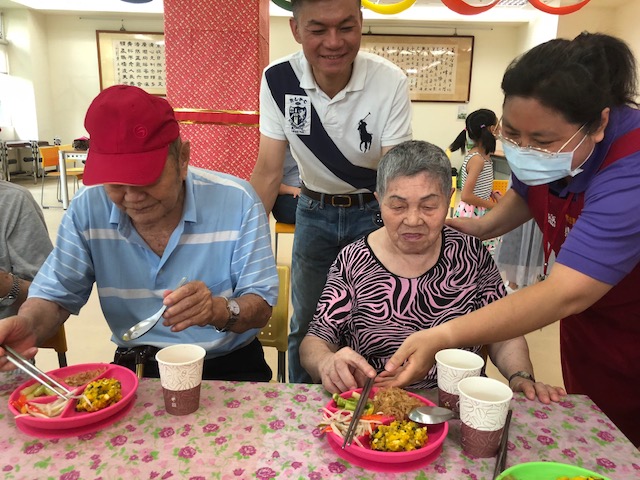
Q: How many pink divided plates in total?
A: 2